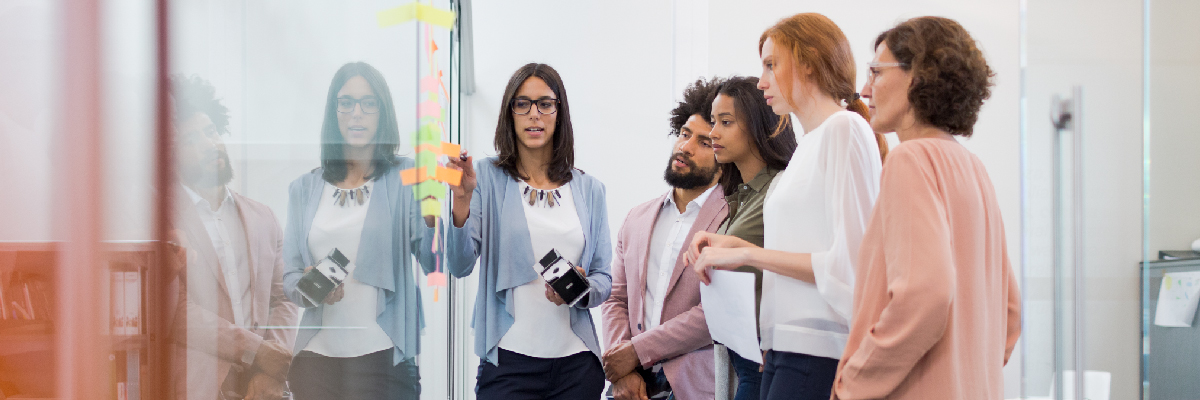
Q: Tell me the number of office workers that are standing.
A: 5